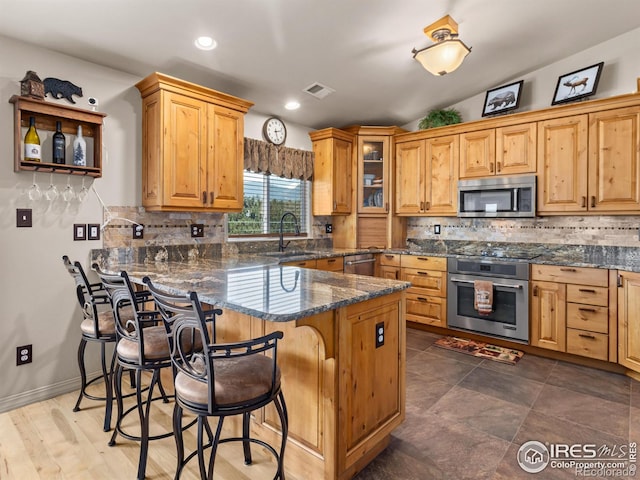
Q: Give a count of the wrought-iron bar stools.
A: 3